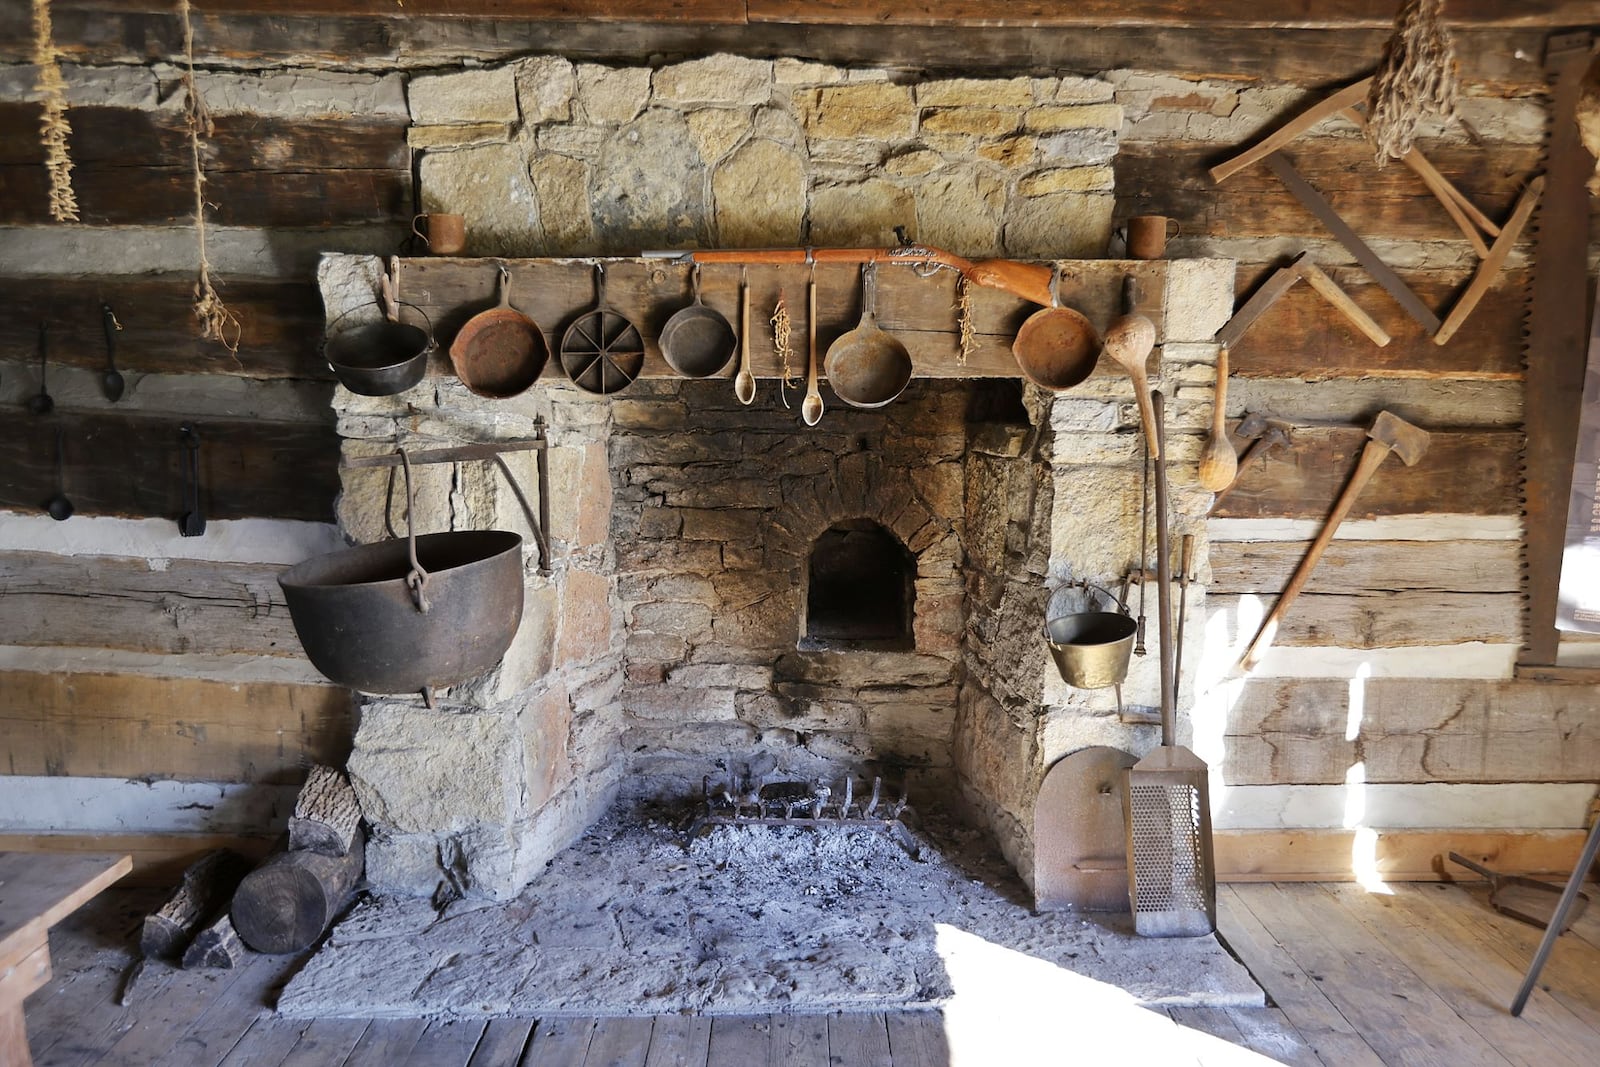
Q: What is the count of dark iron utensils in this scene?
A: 4